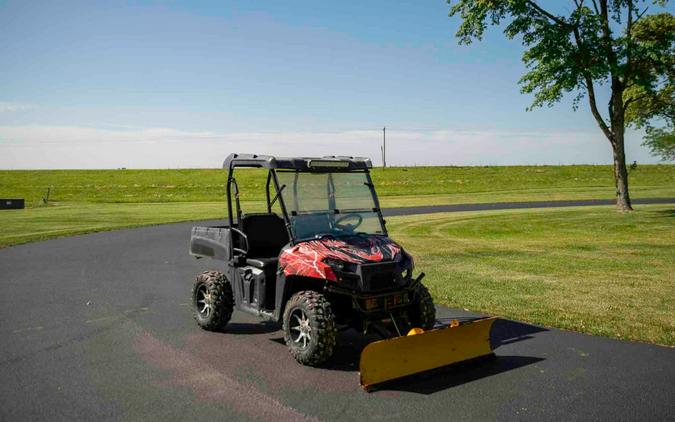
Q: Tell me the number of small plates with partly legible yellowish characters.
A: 1